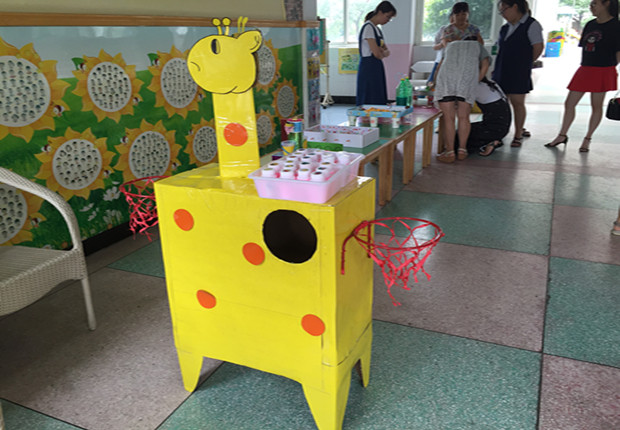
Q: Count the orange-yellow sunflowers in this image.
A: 10